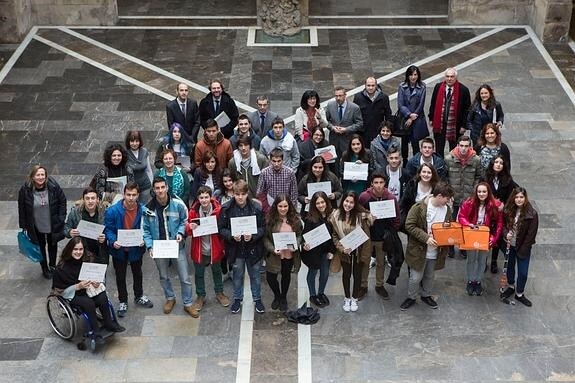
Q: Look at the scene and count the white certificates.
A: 12